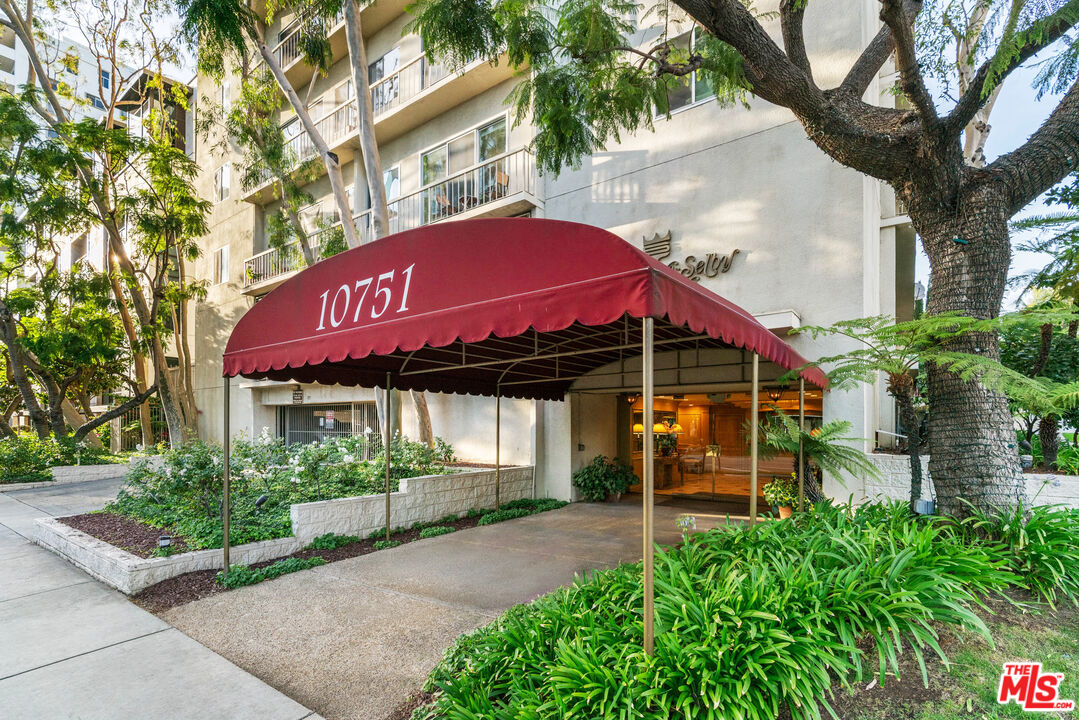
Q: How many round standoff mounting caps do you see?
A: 0